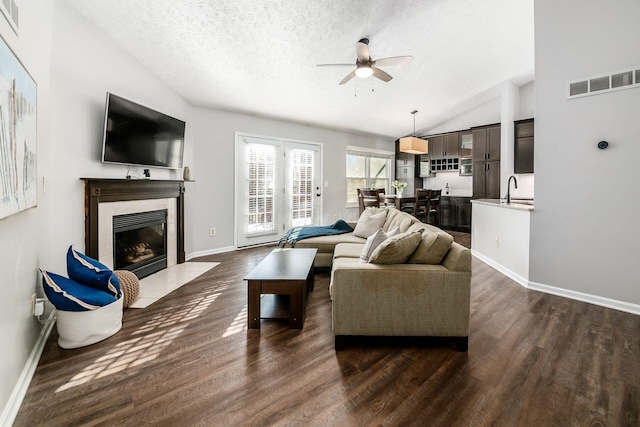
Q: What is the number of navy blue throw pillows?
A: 2